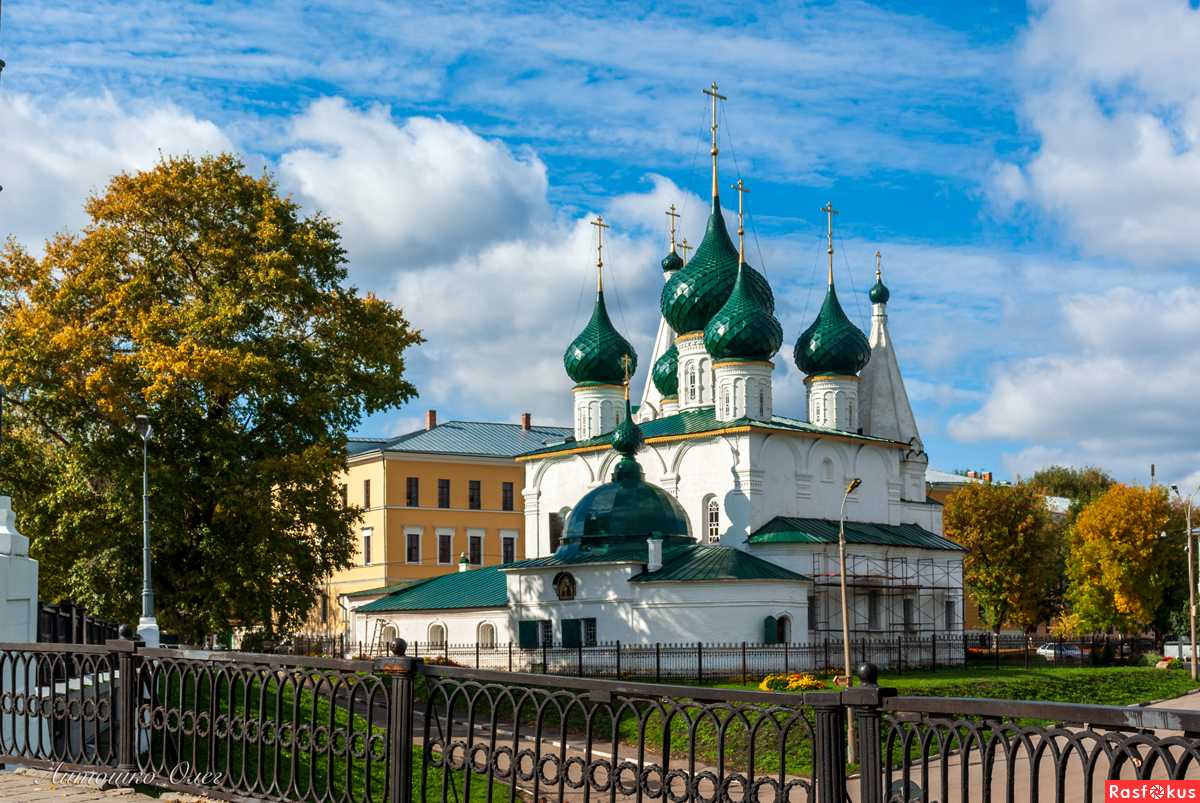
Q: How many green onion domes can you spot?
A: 8